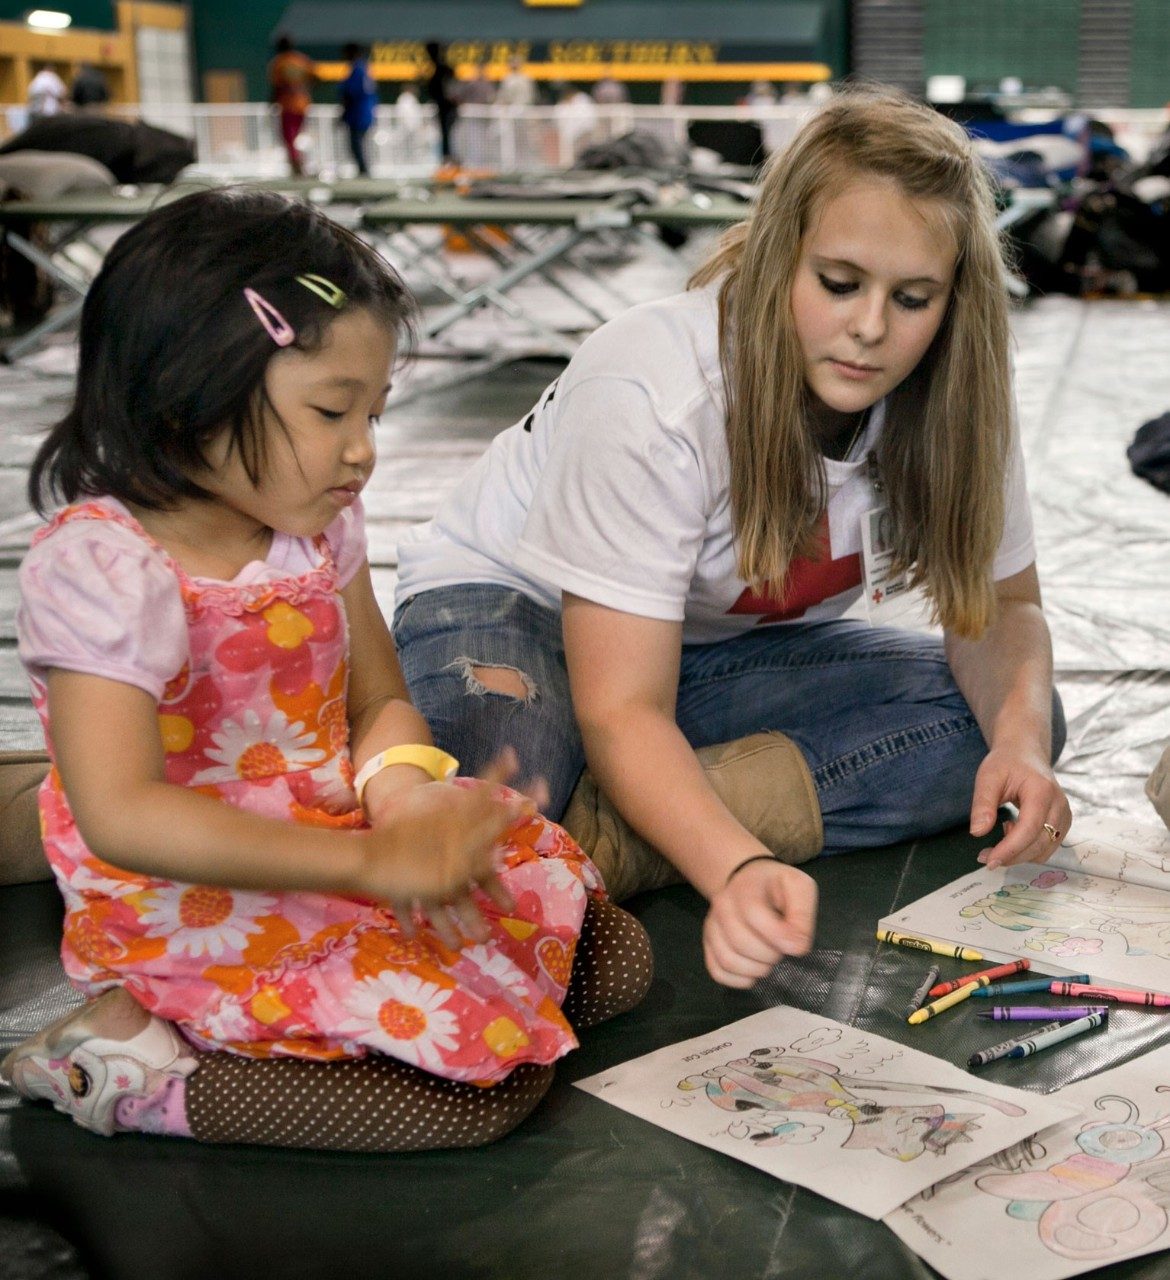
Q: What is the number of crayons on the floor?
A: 9